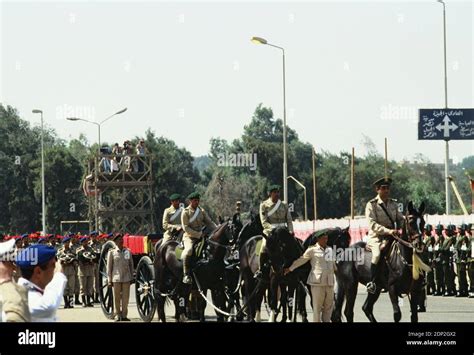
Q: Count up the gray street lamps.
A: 4